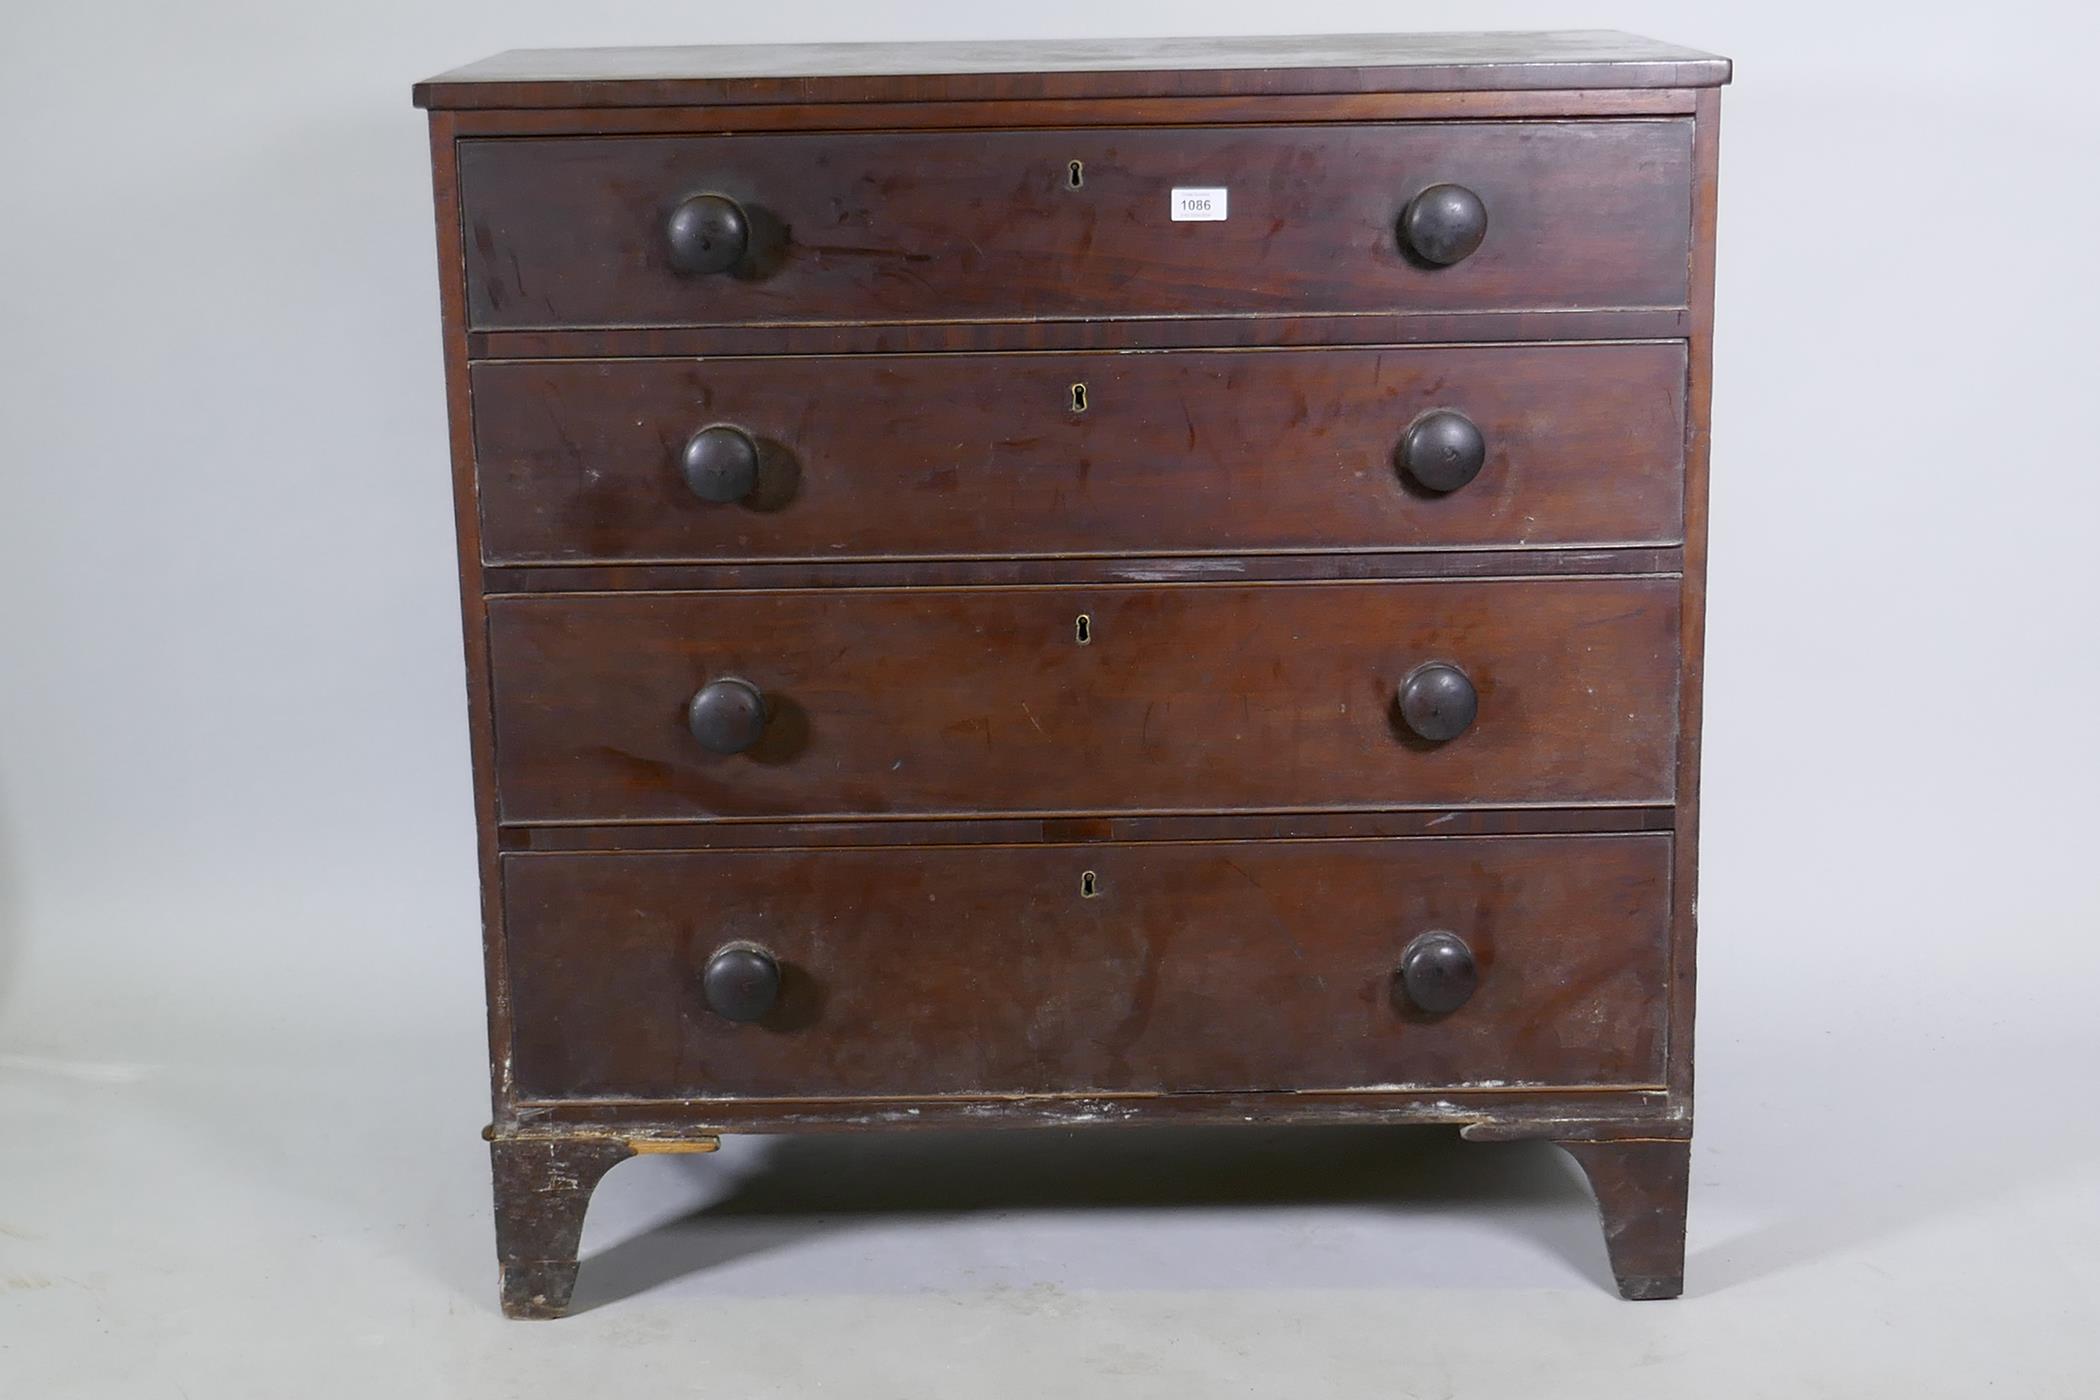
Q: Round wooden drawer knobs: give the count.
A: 8